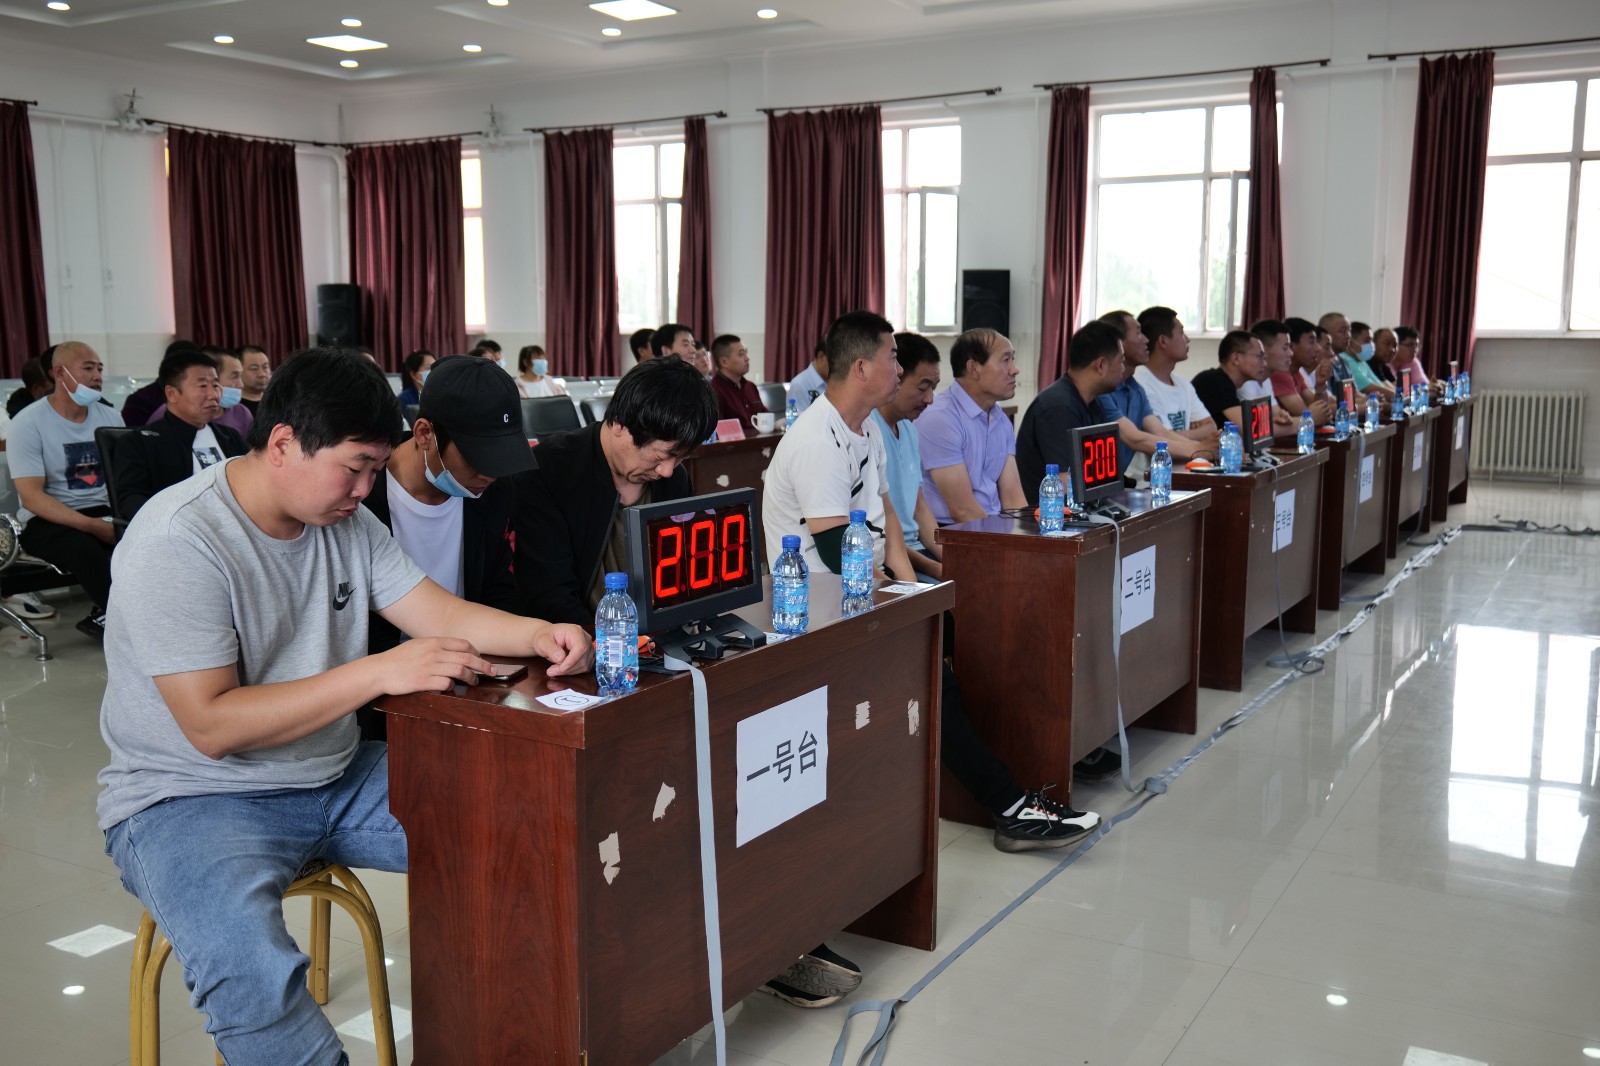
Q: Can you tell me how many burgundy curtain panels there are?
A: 9